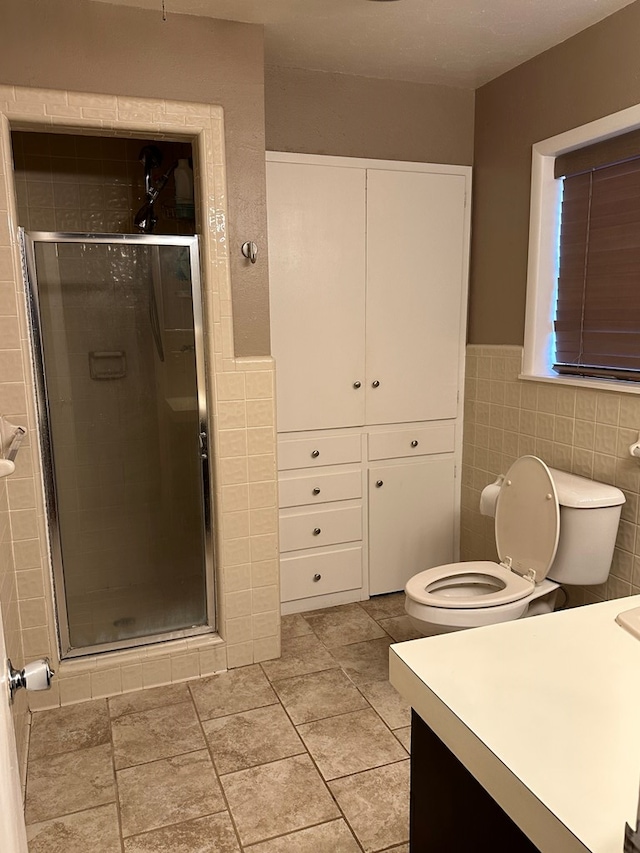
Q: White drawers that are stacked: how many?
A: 4